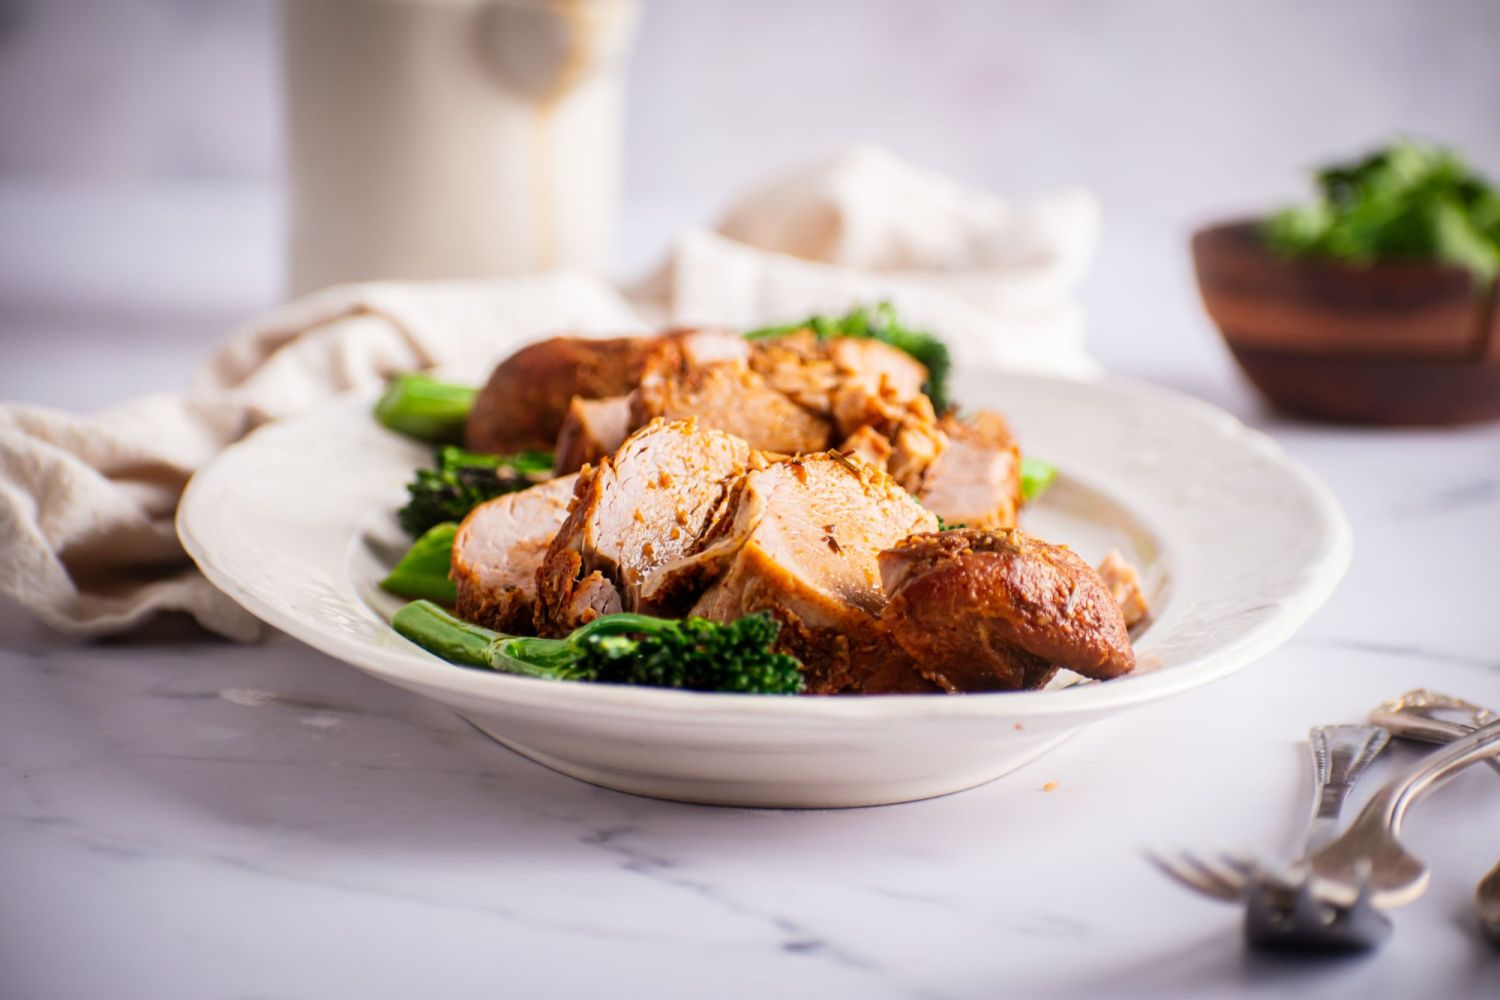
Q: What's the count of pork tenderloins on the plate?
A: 2